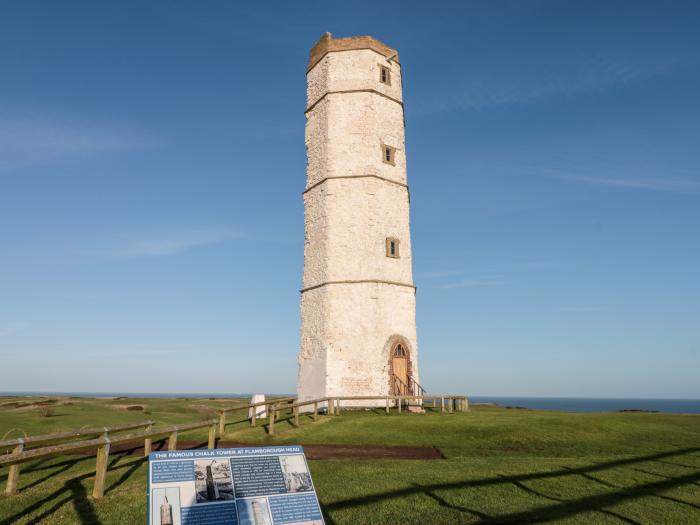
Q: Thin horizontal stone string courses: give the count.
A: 3